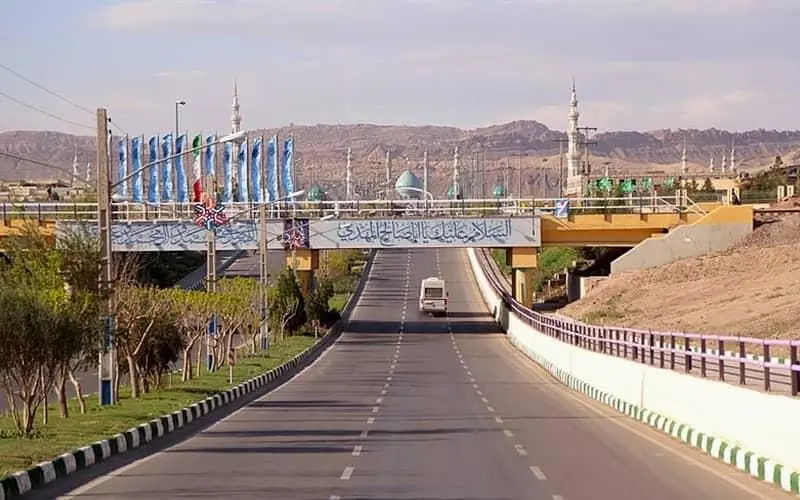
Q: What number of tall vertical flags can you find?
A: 12